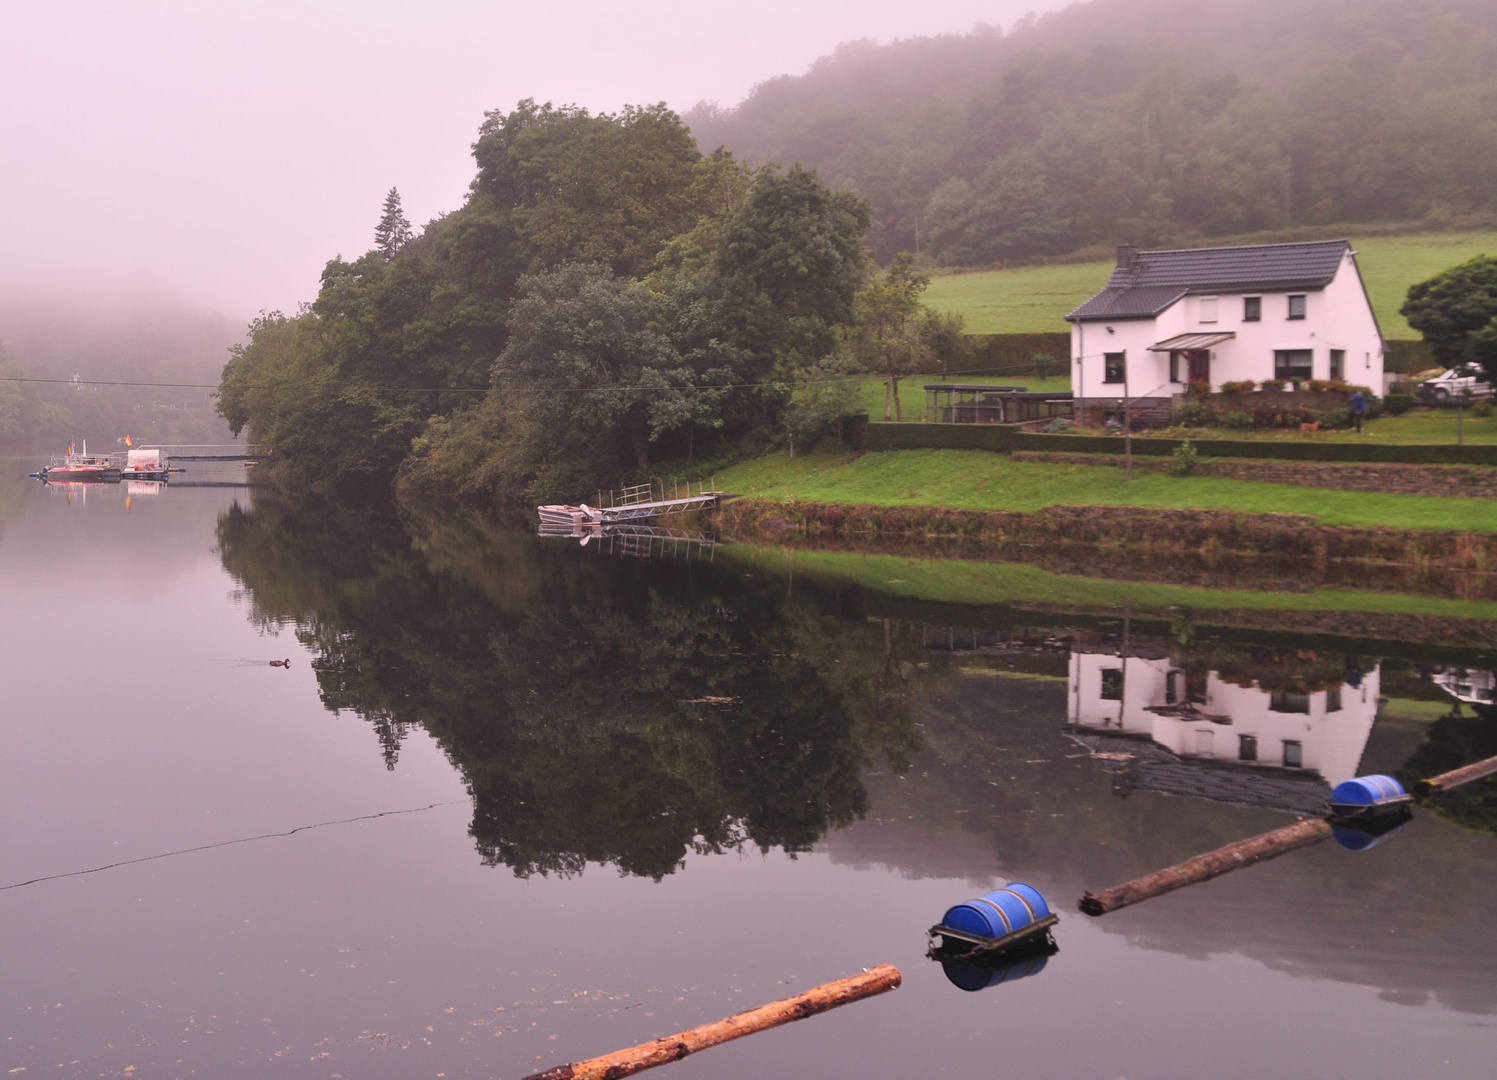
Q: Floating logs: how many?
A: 3